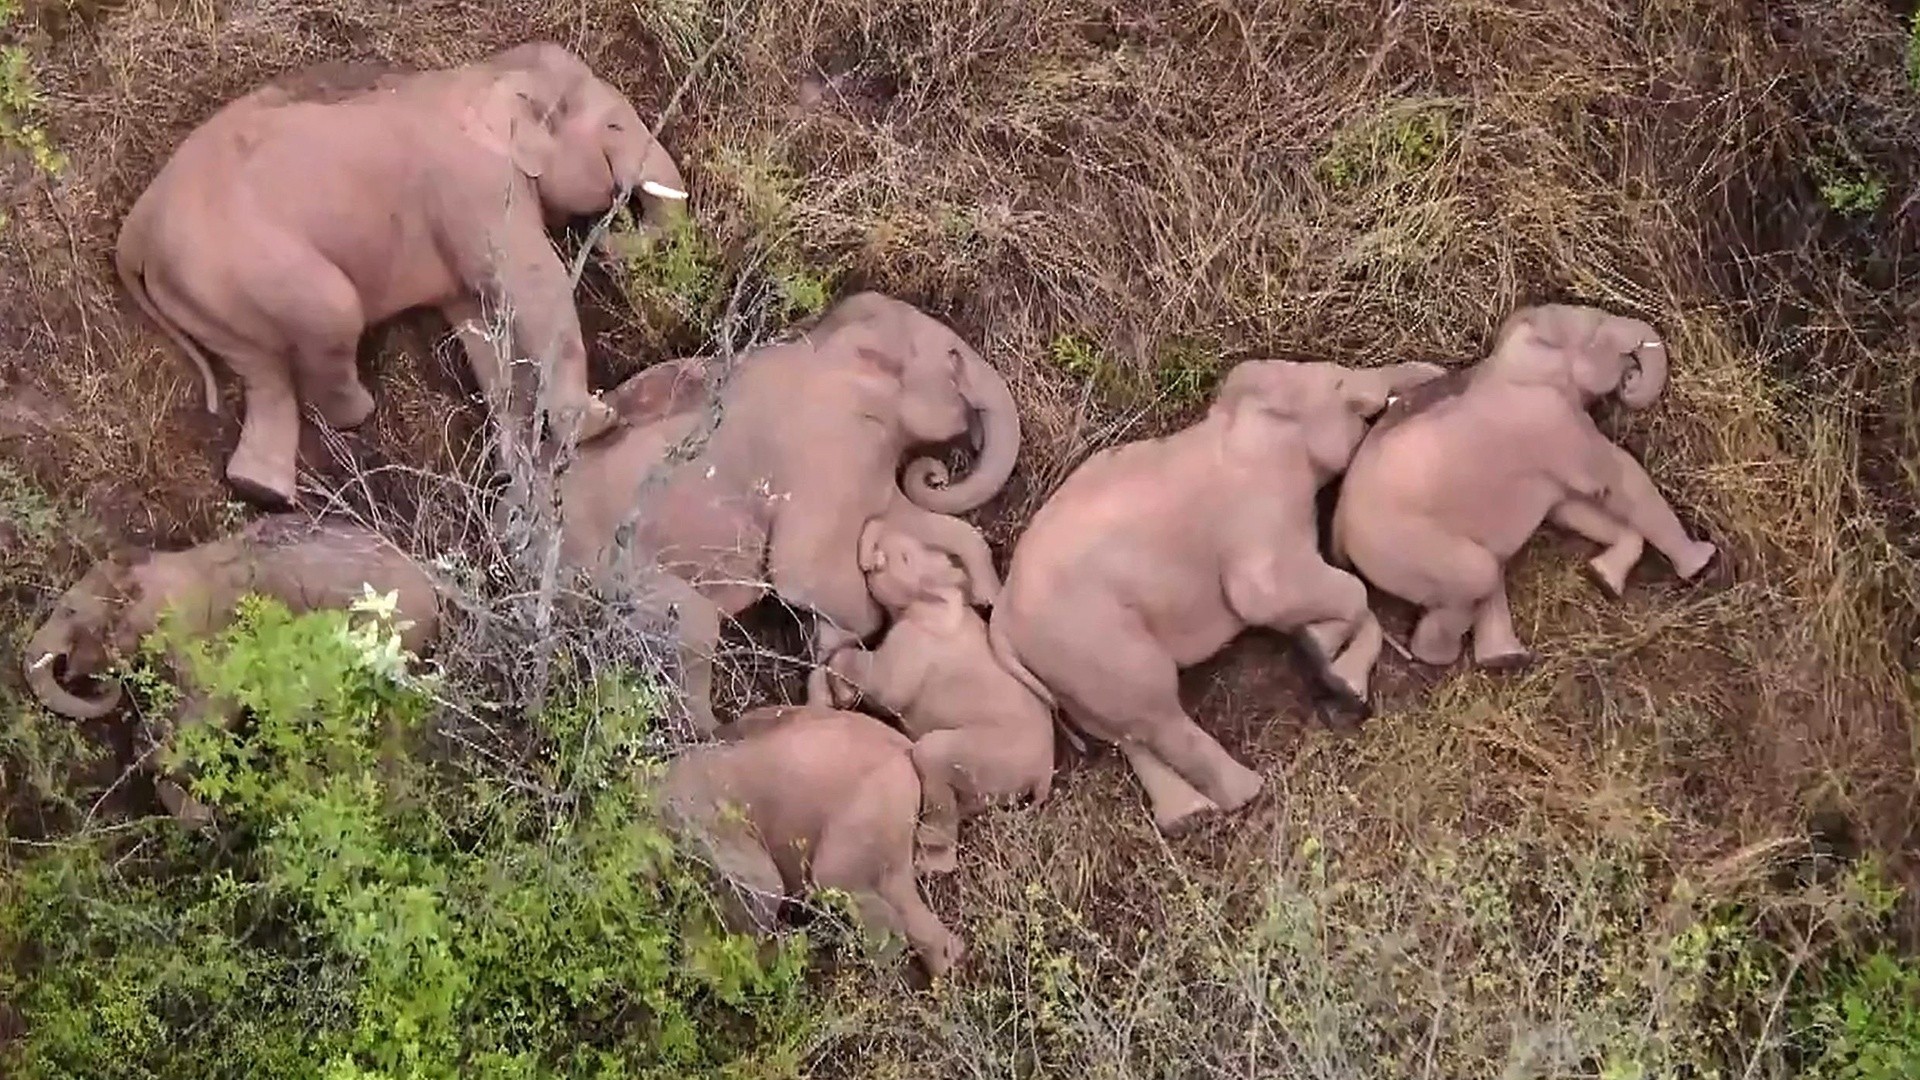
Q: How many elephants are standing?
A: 0